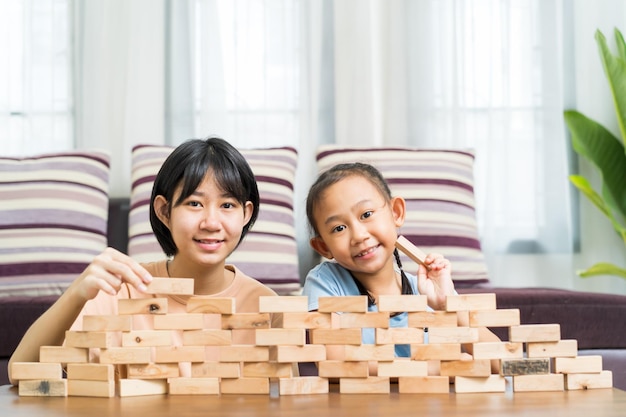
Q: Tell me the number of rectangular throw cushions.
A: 3